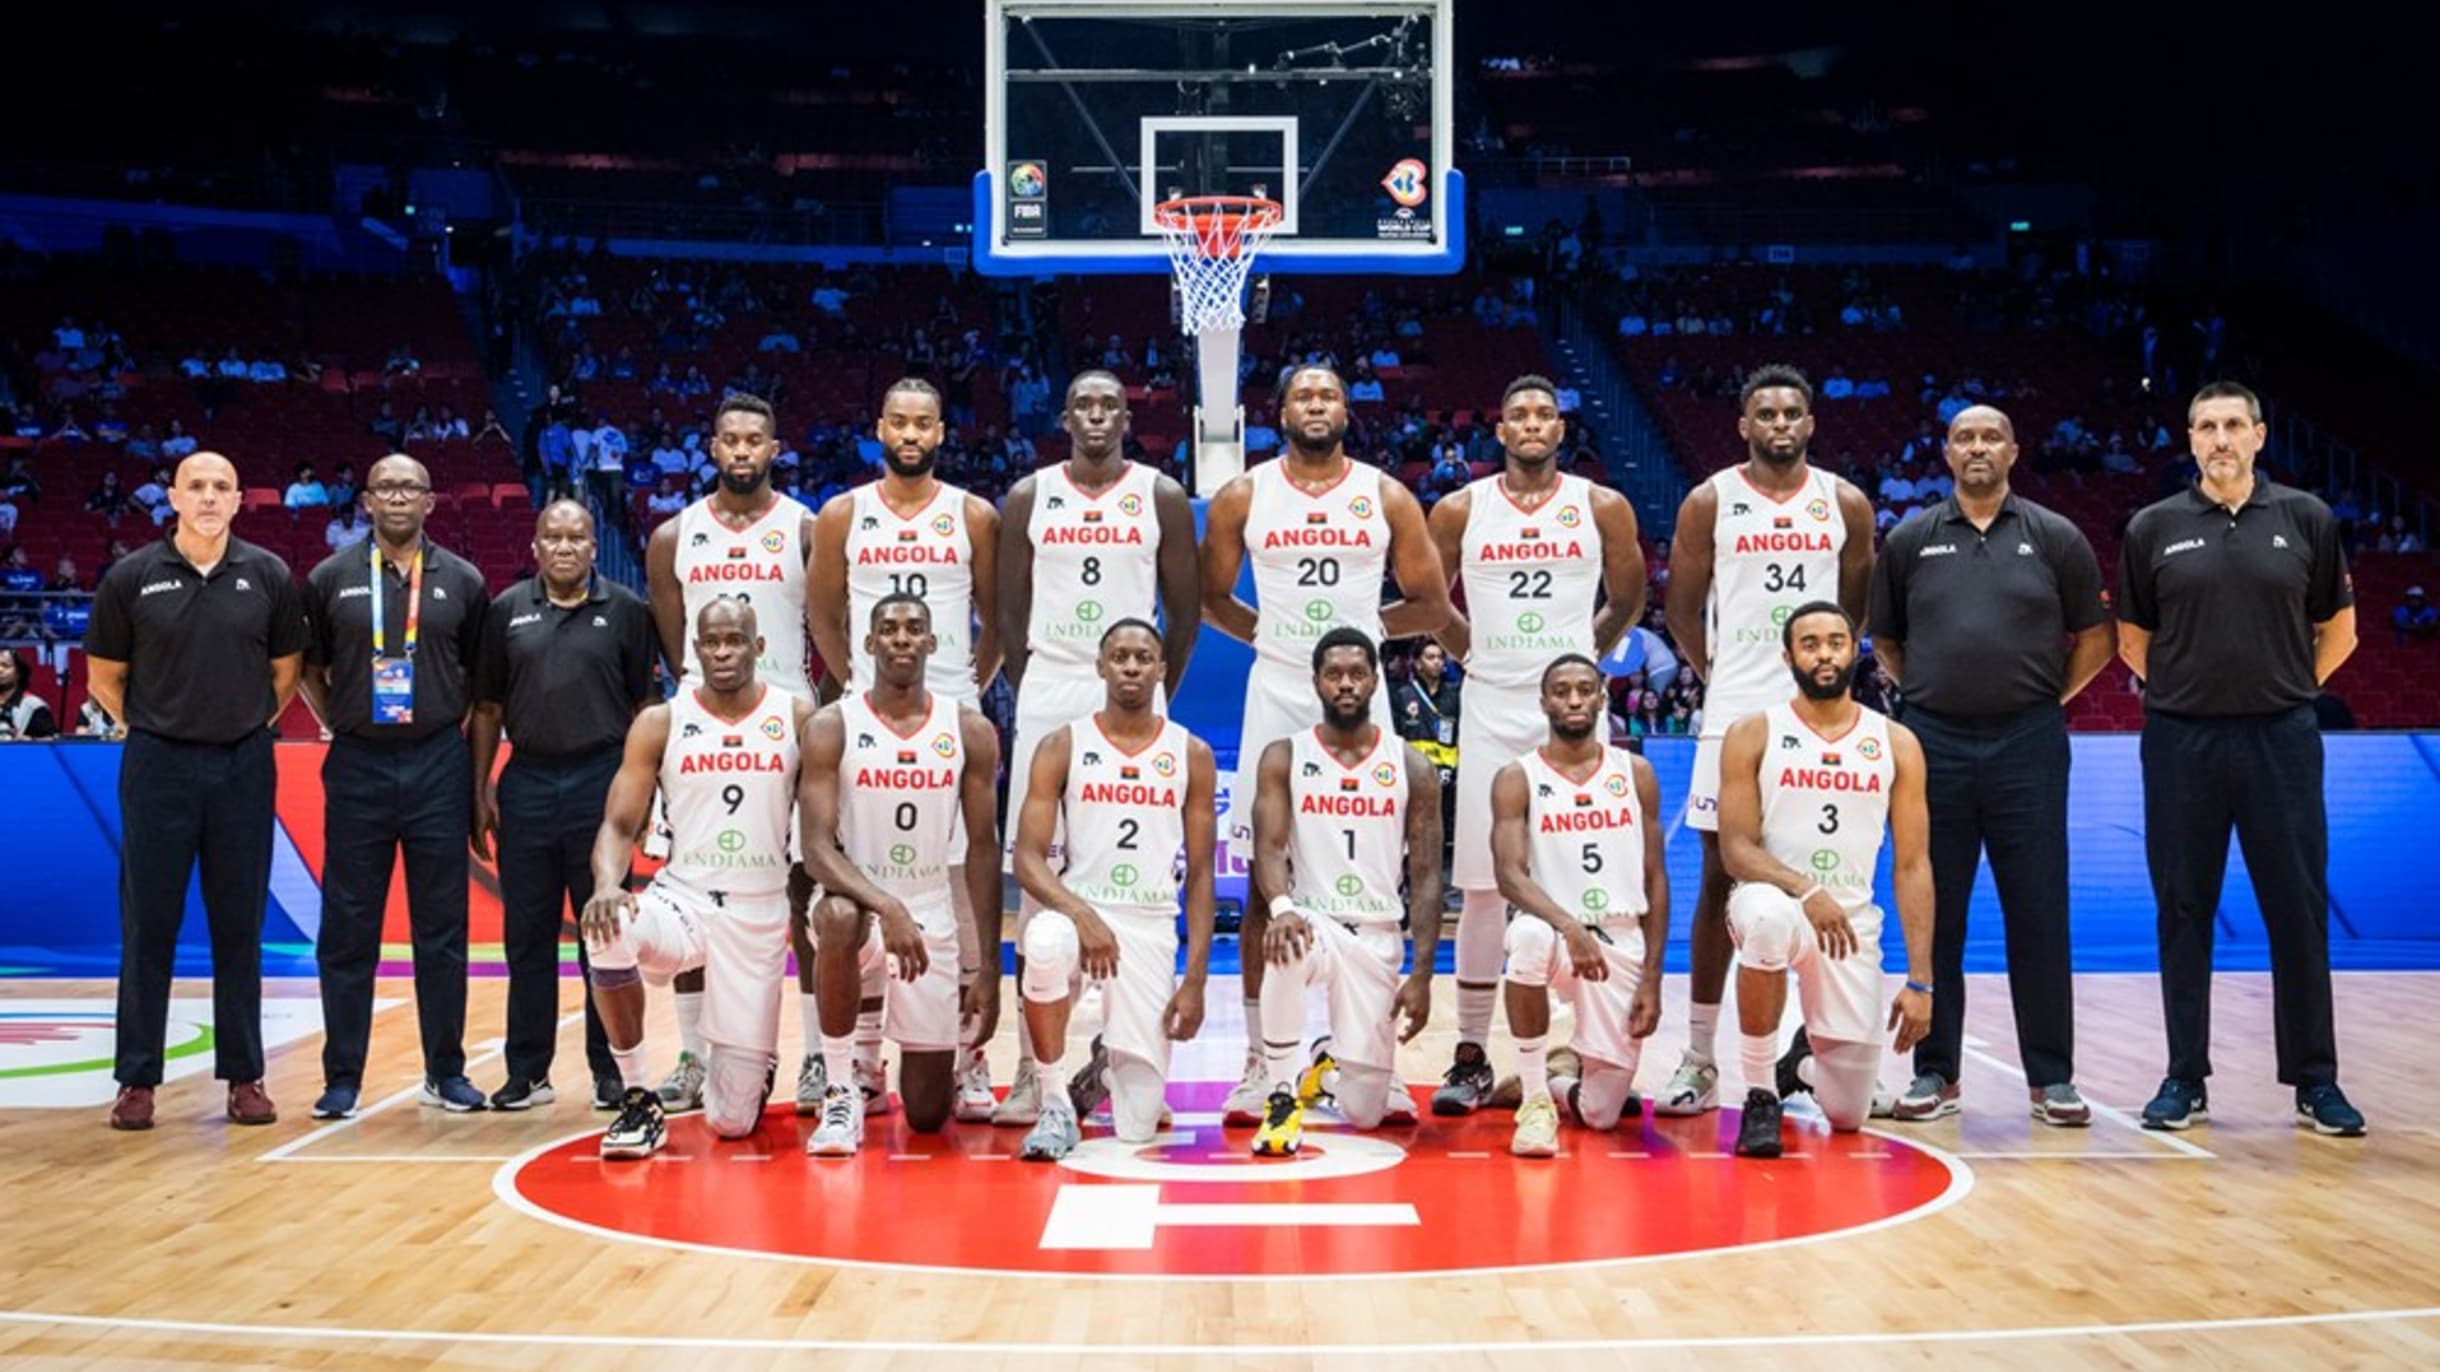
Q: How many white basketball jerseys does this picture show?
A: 12